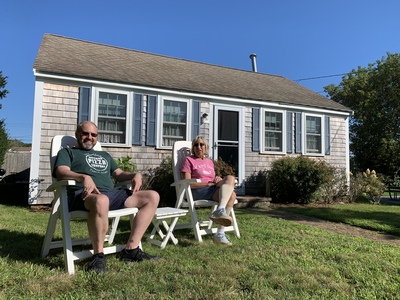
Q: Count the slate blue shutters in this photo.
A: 8